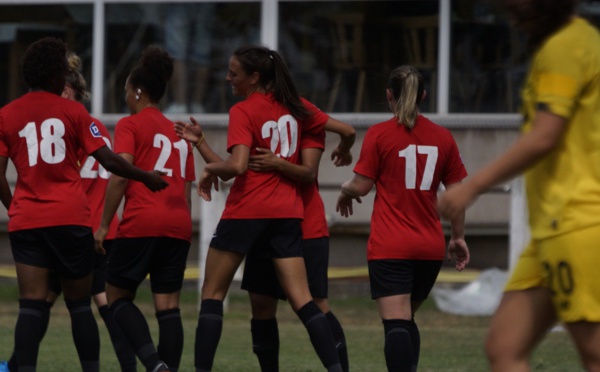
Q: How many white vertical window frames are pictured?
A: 3